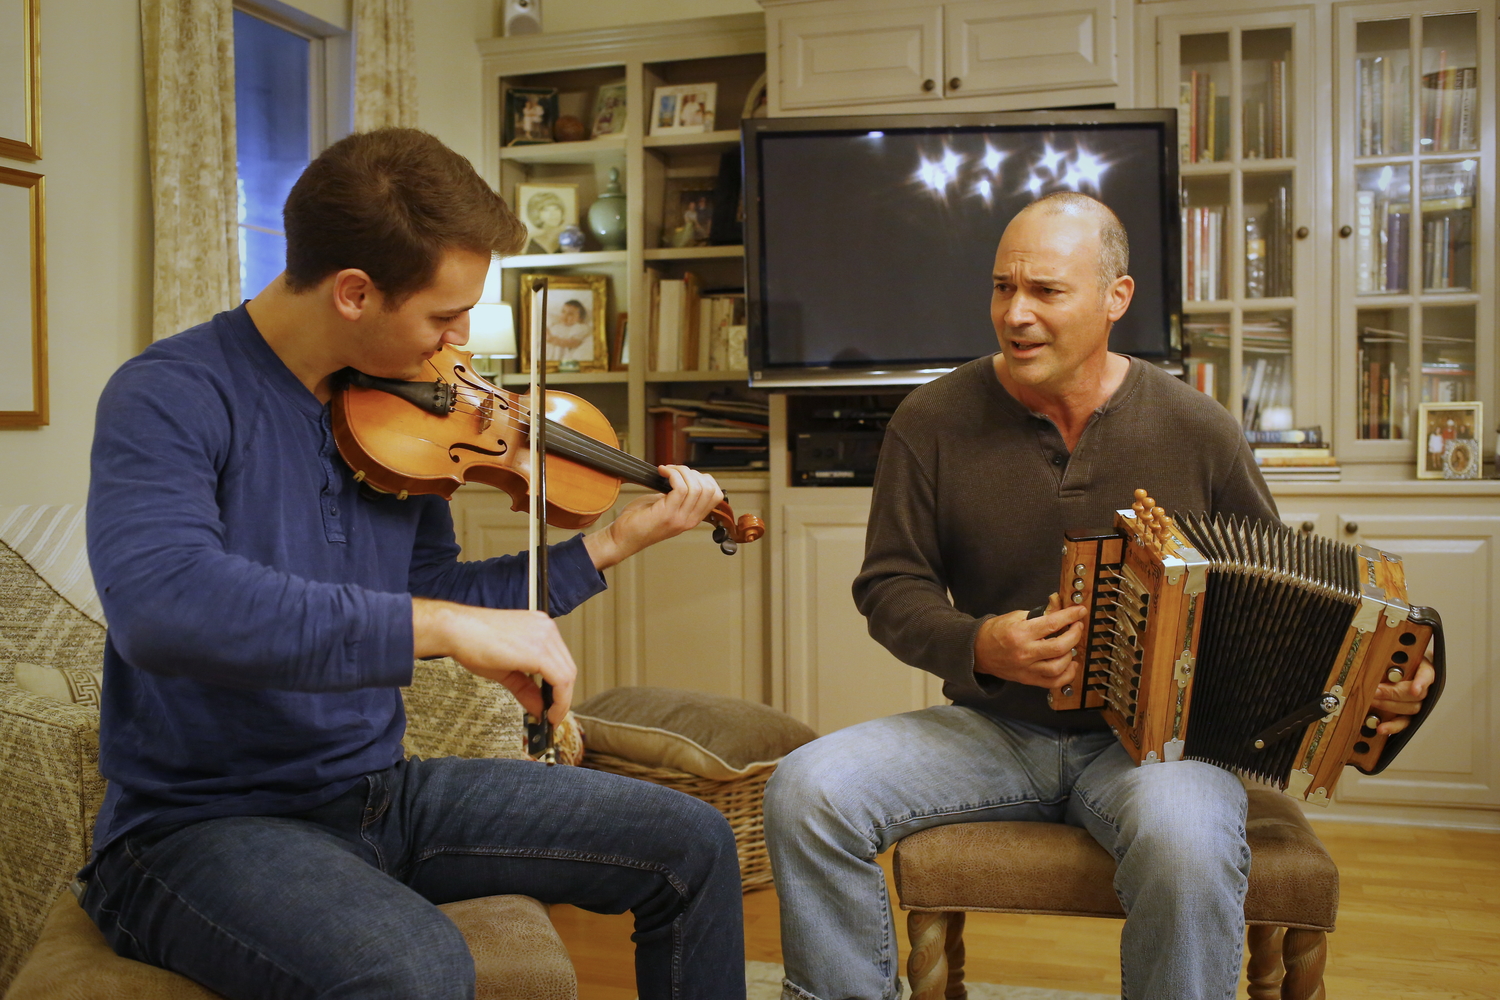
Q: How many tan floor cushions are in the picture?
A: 1